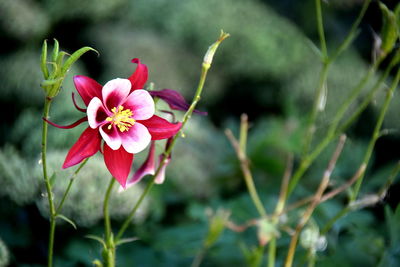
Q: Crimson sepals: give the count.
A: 5